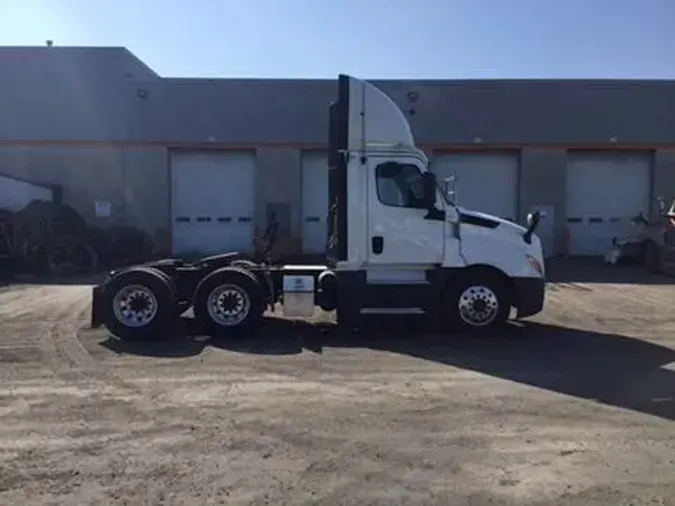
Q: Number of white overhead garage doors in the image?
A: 4